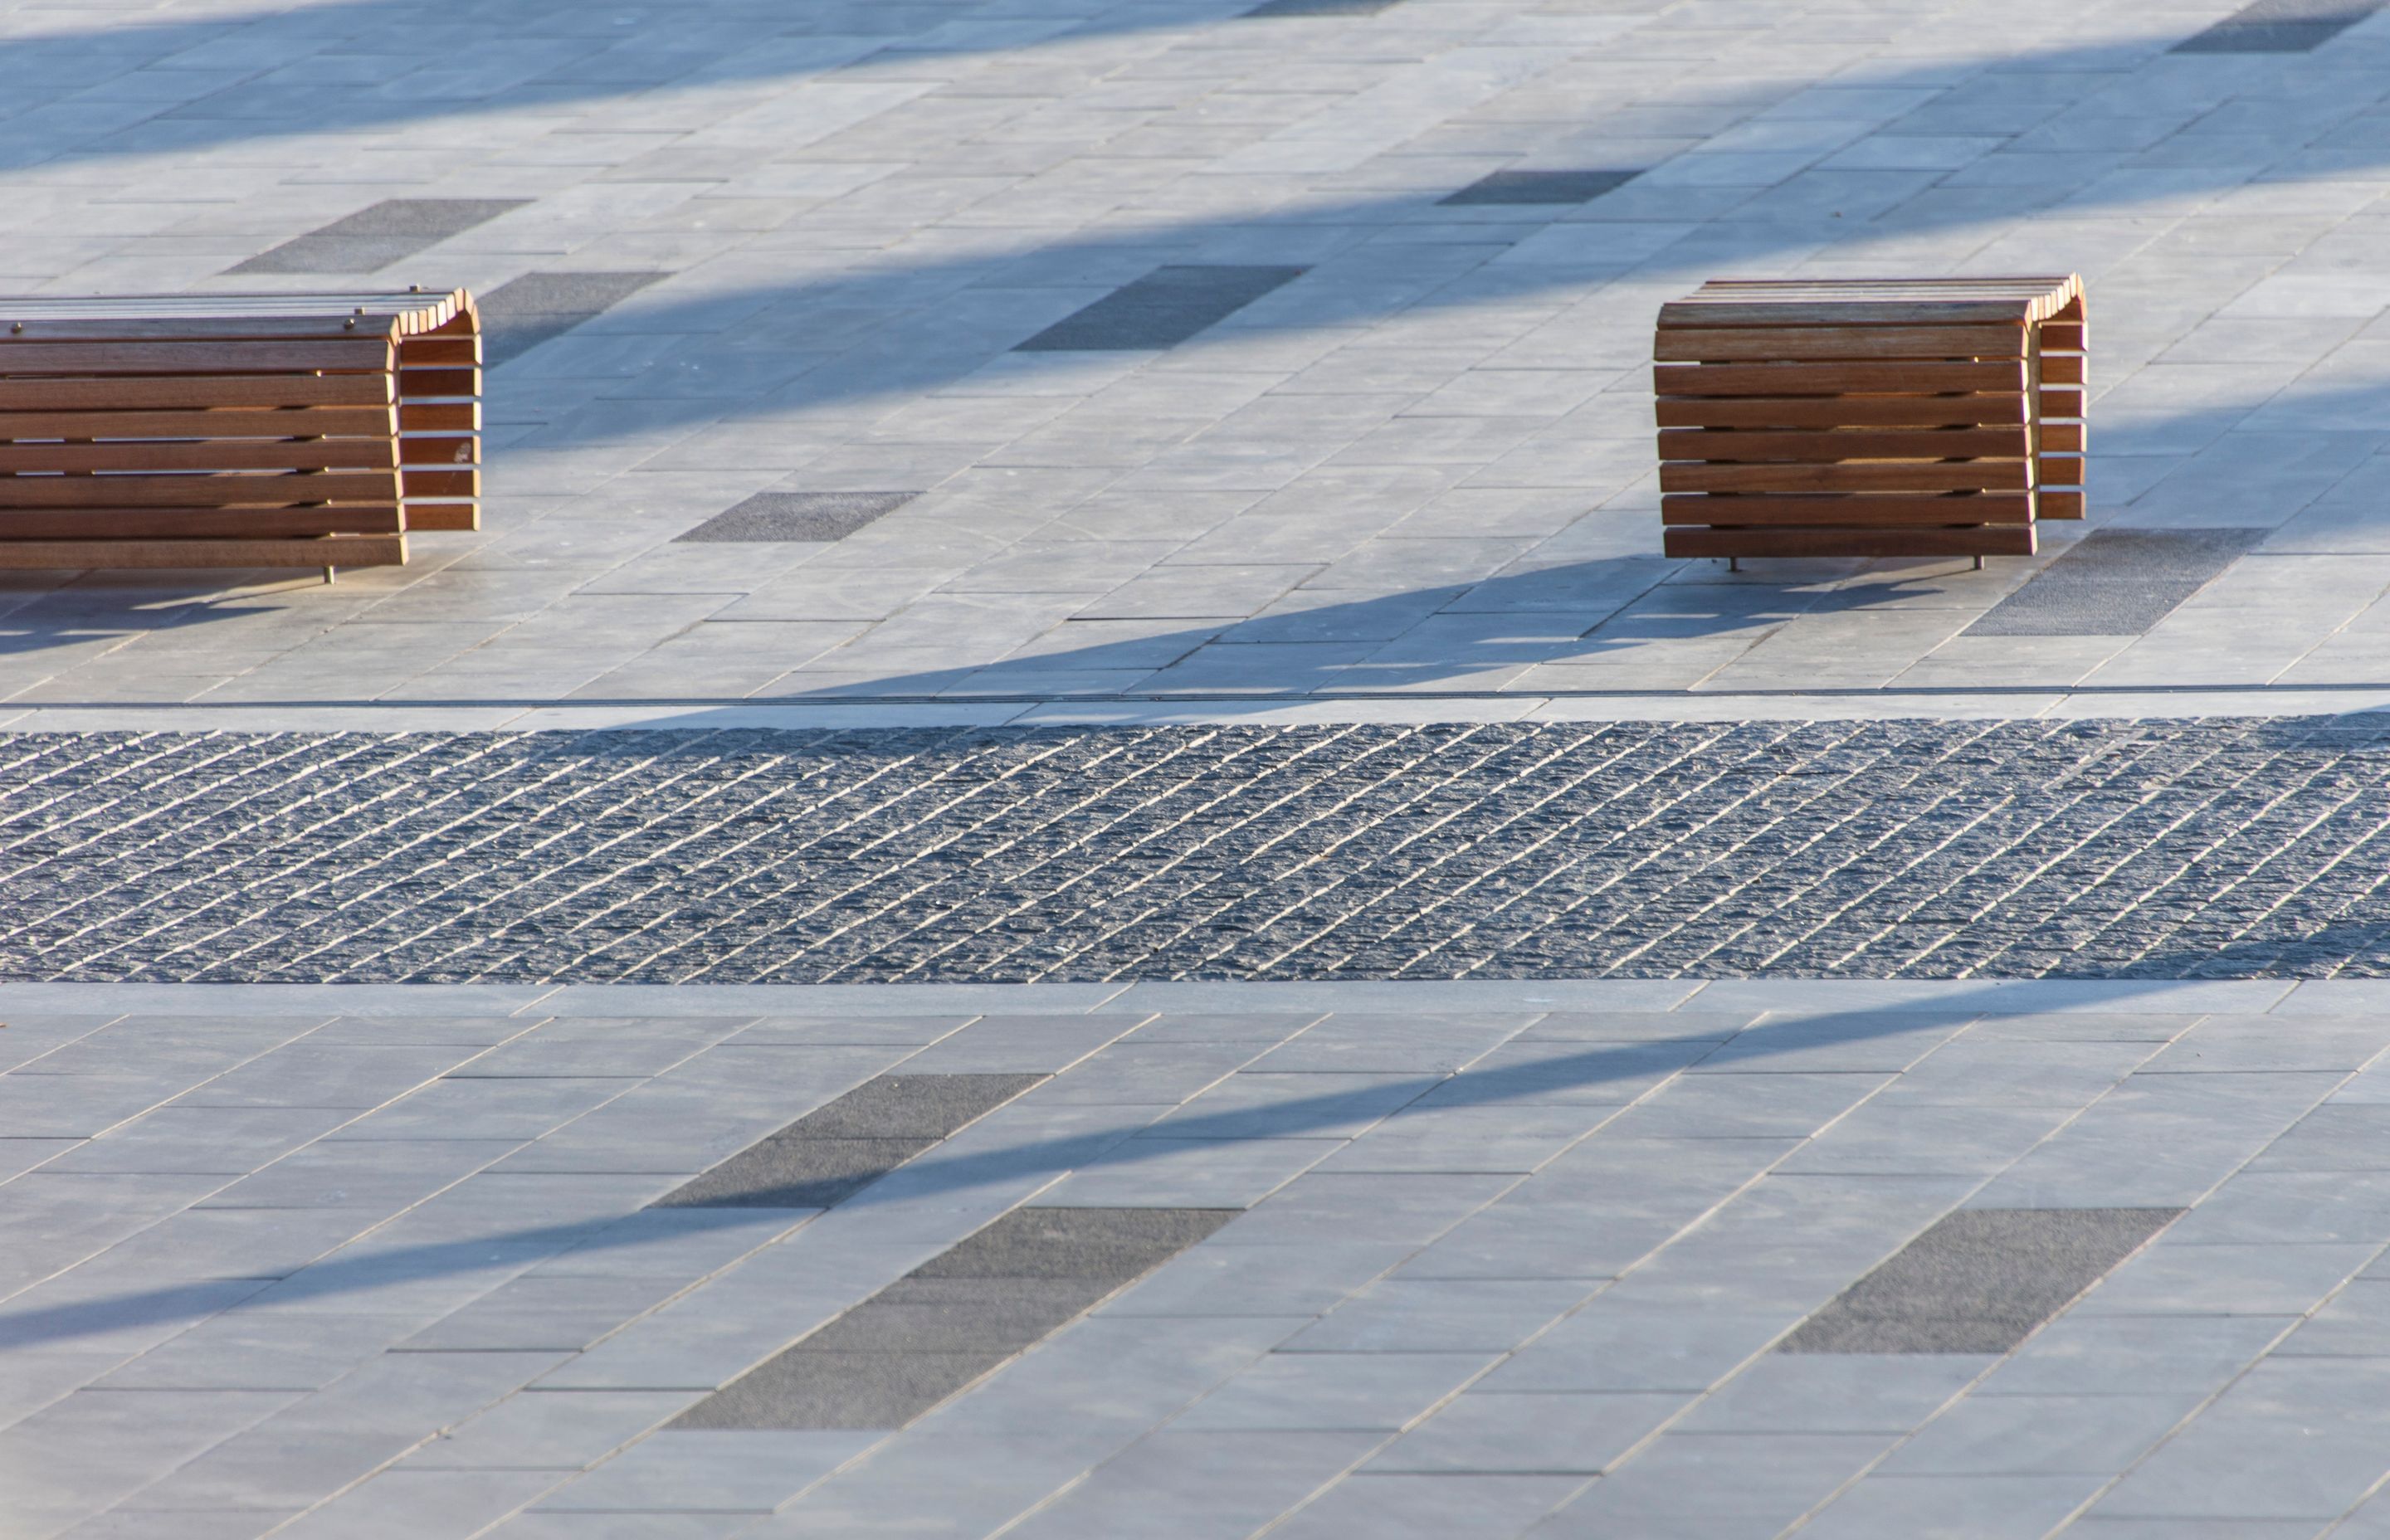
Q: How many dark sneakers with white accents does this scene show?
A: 0